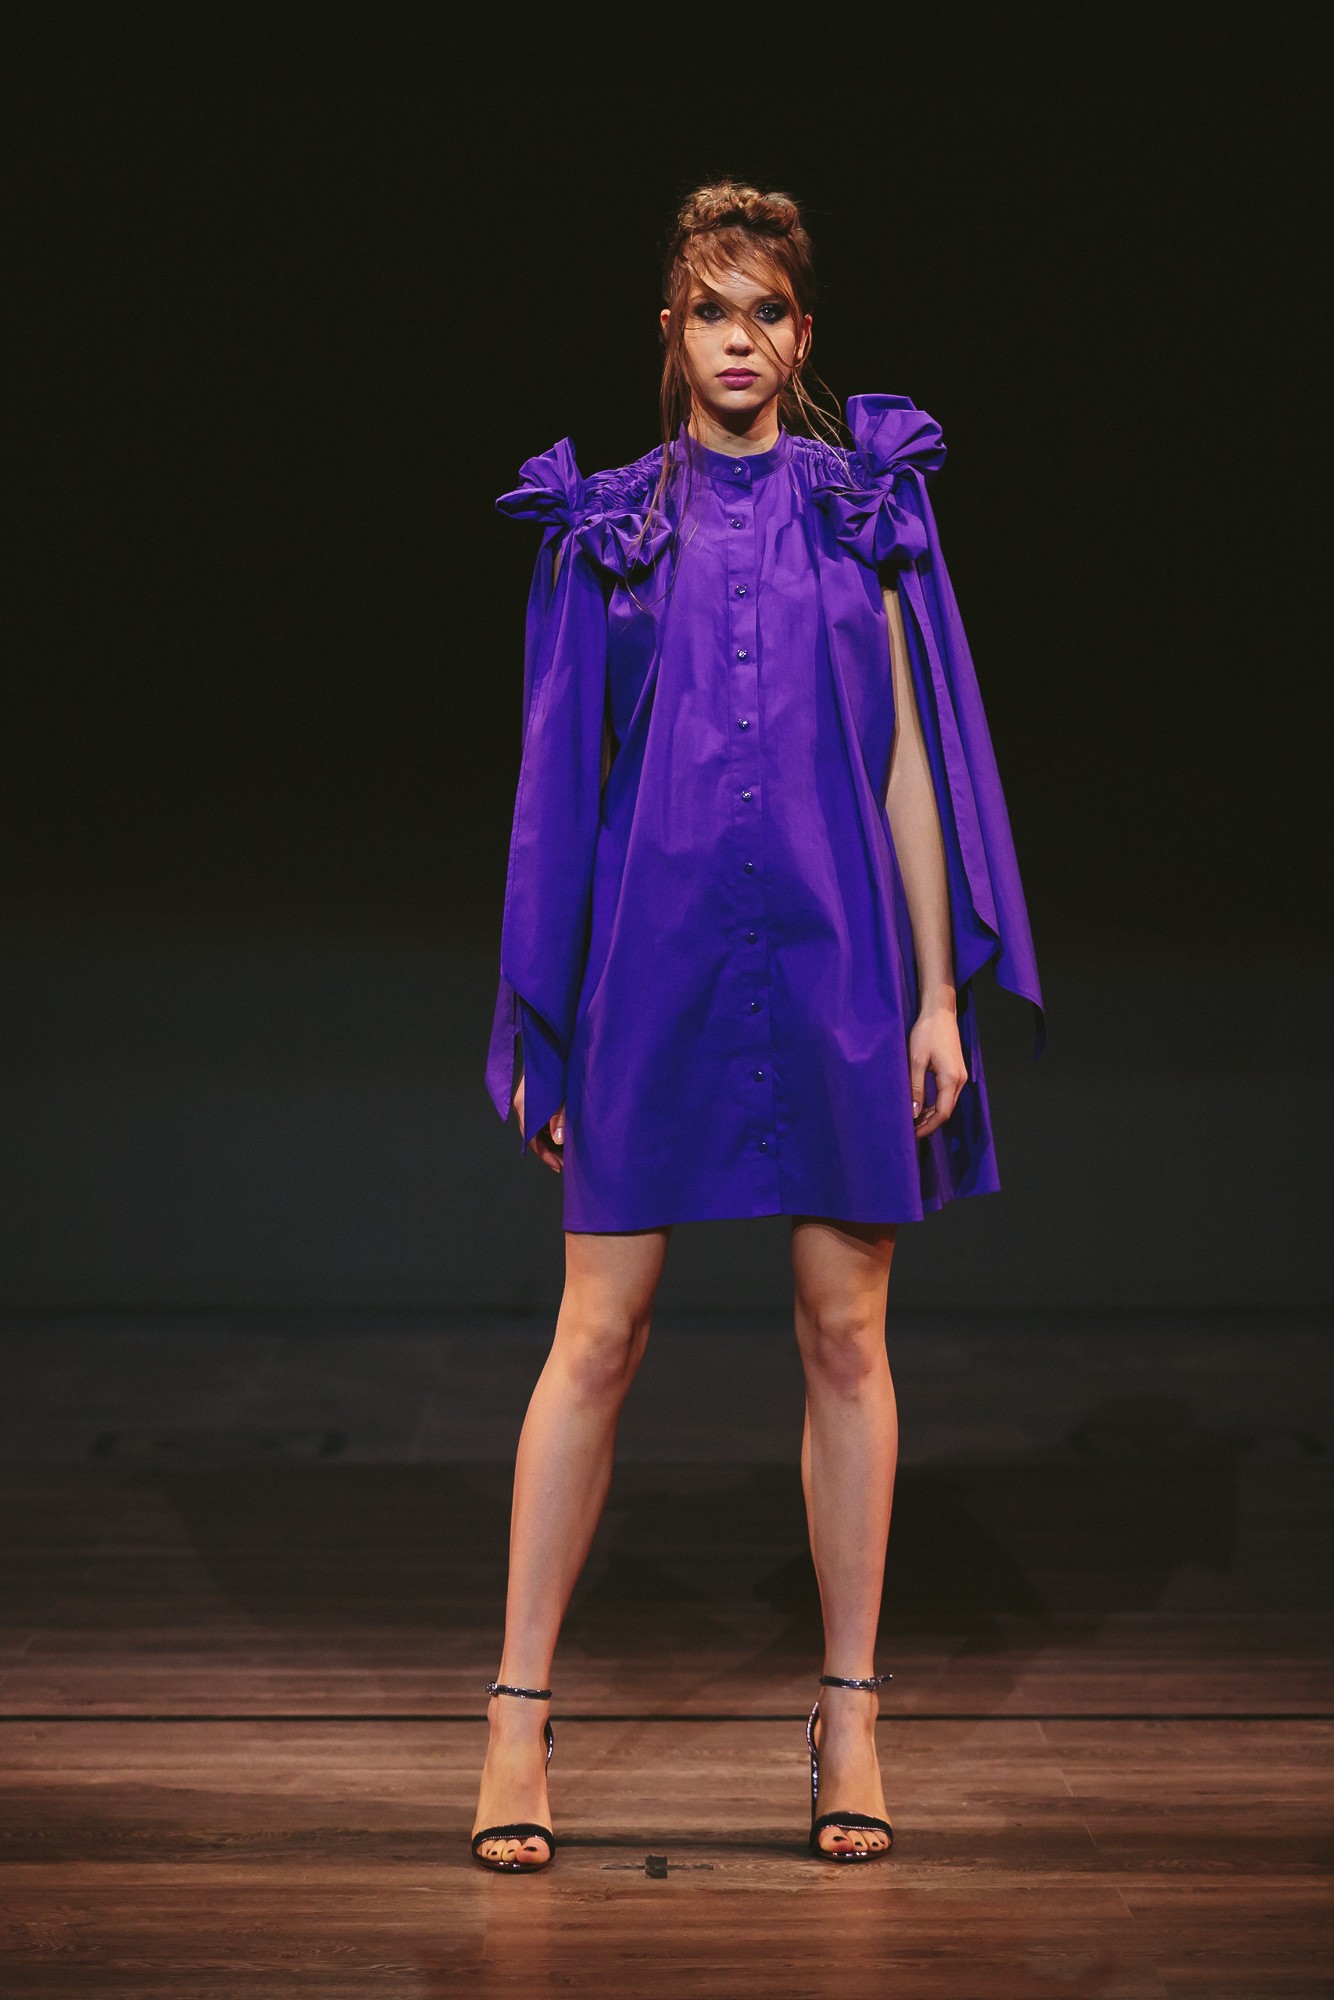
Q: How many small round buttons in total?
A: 11